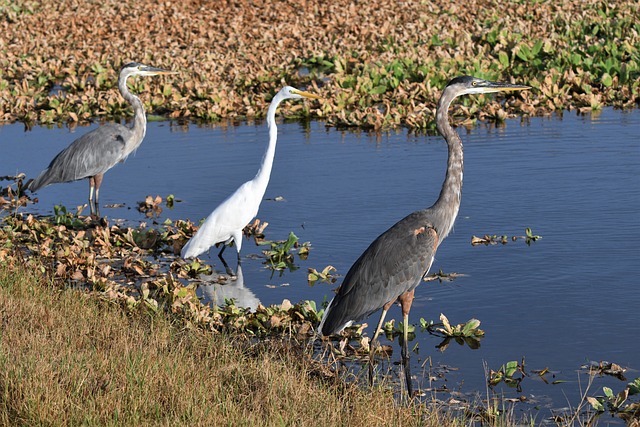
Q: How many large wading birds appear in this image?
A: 3